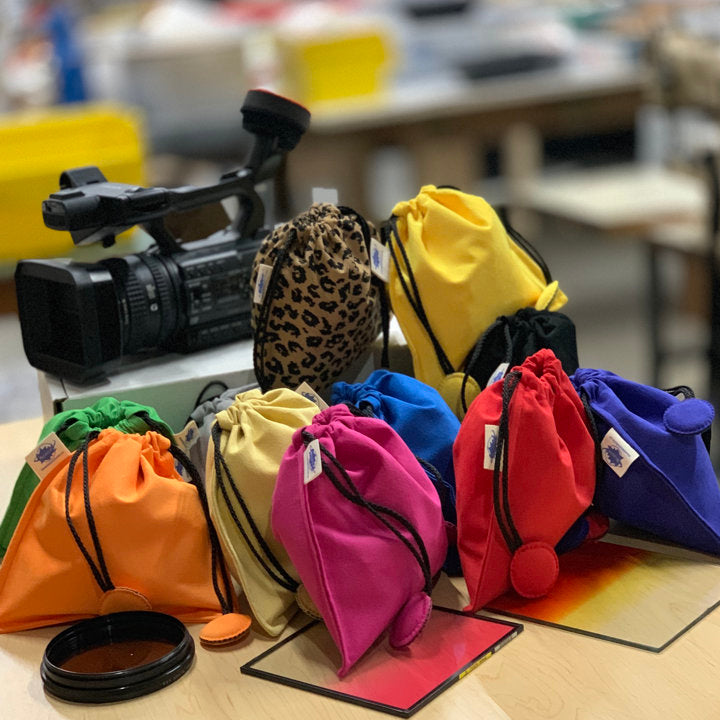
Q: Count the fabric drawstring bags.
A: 11